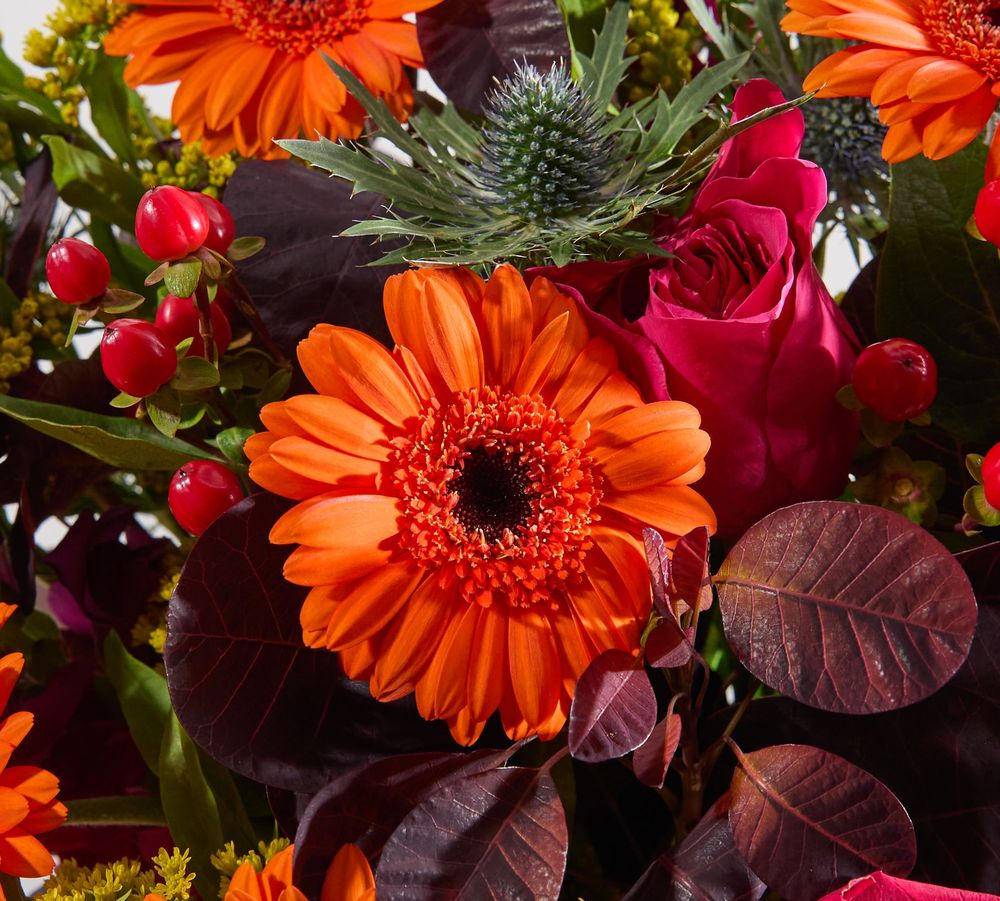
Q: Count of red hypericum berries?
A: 9